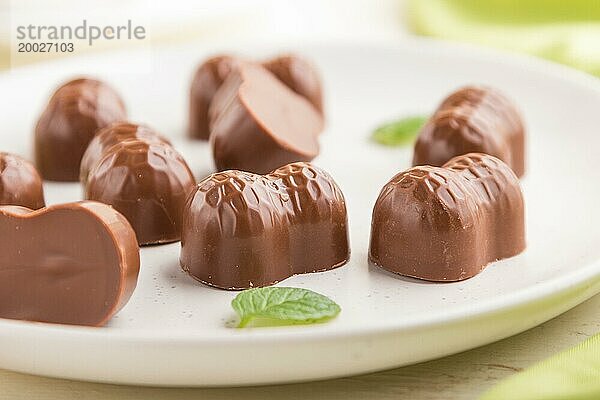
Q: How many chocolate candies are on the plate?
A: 9